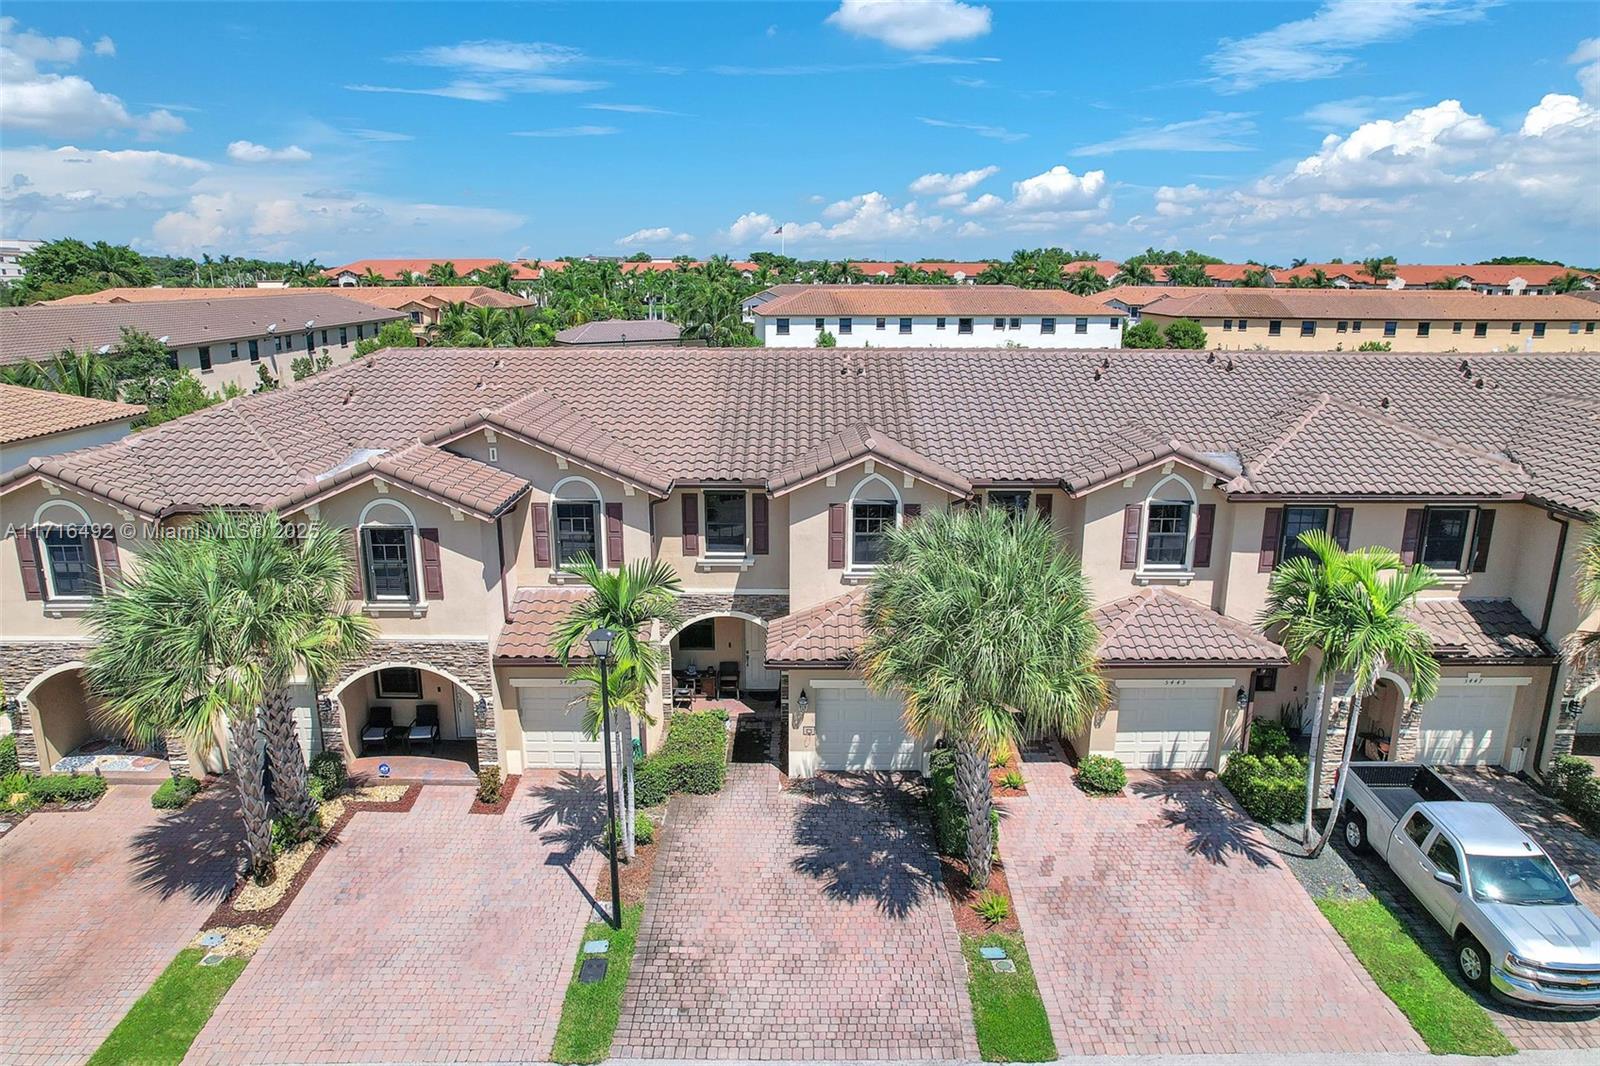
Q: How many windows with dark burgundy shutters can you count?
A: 9